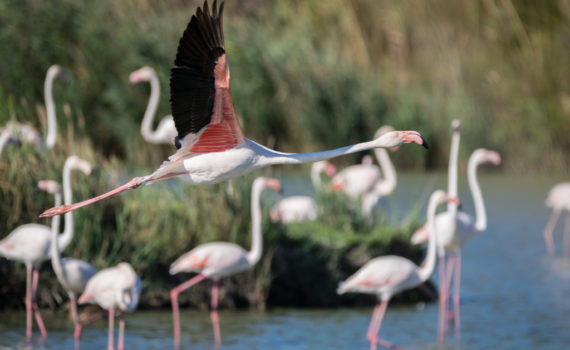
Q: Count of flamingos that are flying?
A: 1